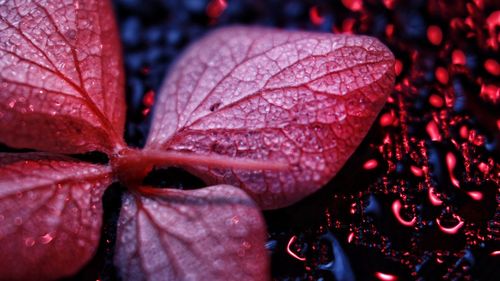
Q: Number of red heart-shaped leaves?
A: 4